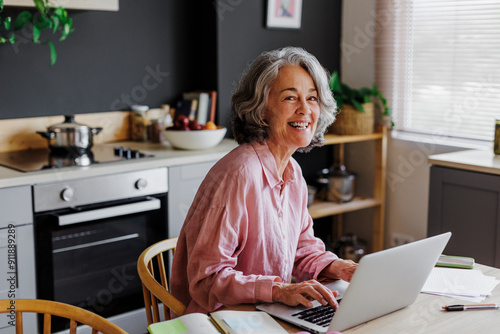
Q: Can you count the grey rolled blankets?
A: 0